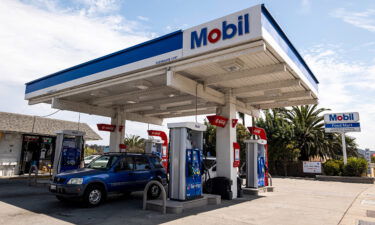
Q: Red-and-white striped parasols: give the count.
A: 0